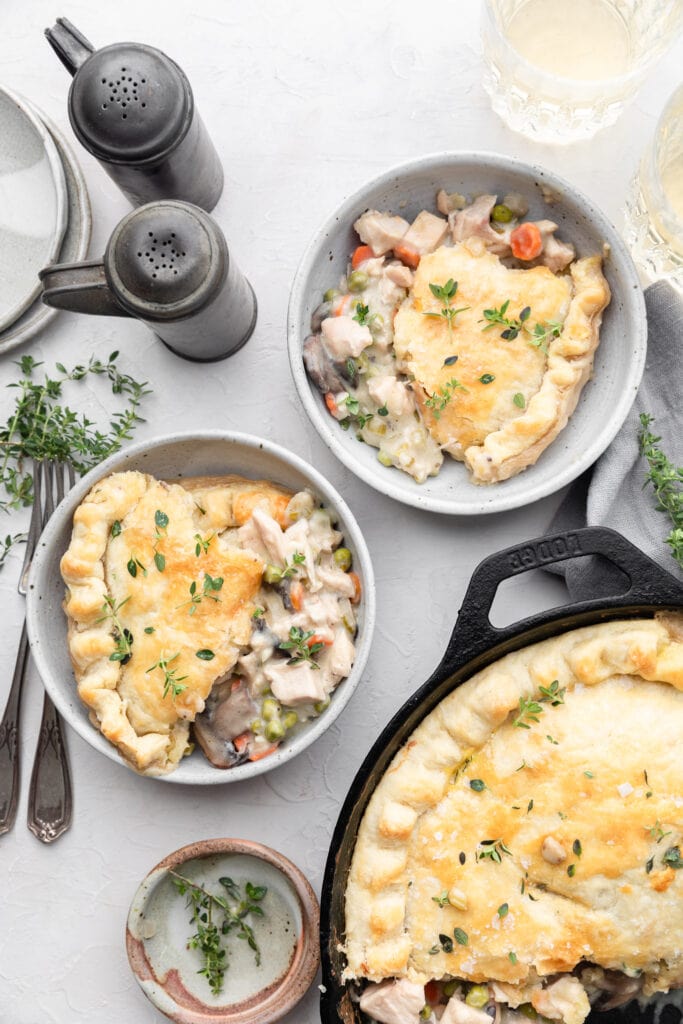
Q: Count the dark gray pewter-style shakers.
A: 2